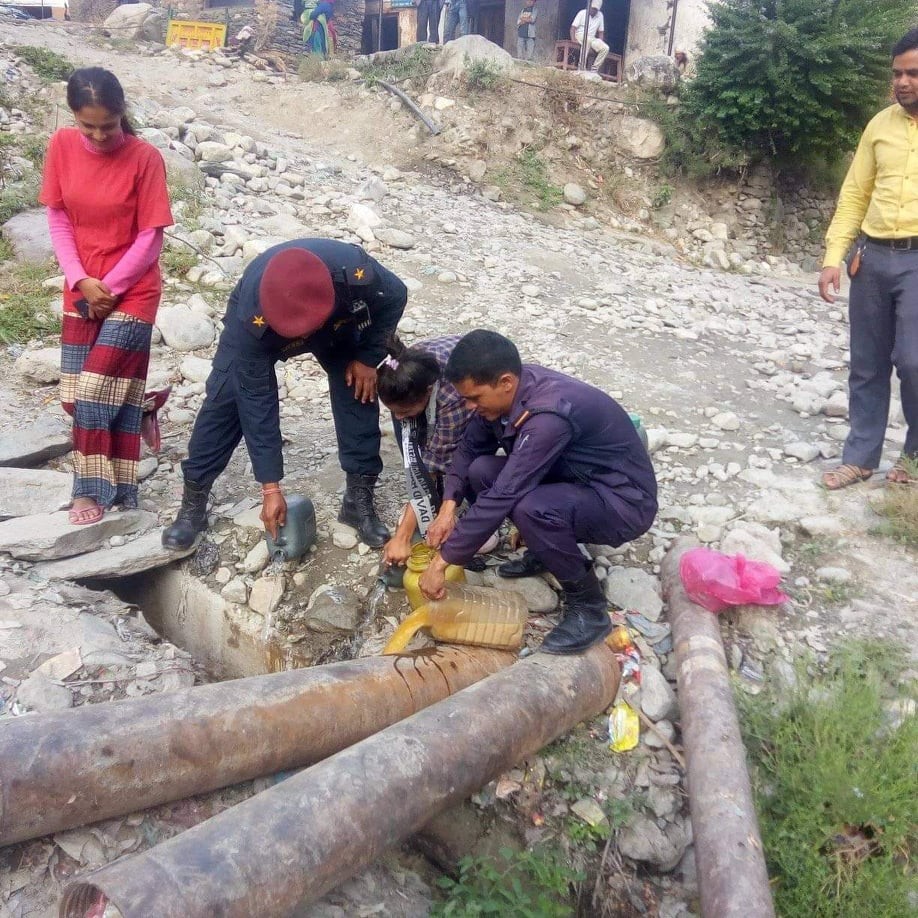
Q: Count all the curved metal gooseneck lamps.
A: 0